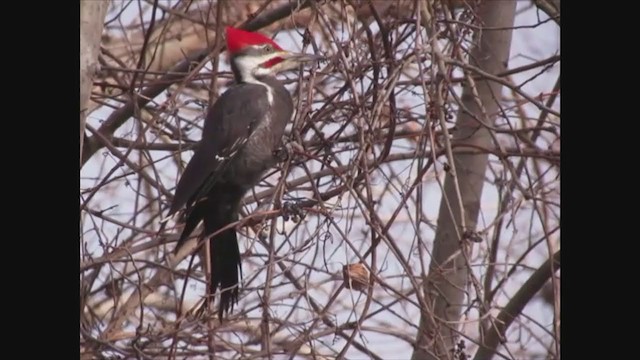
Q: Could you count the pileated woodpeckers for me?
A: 1